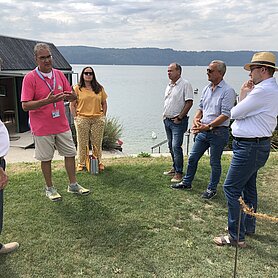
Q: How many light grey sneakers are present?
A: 2